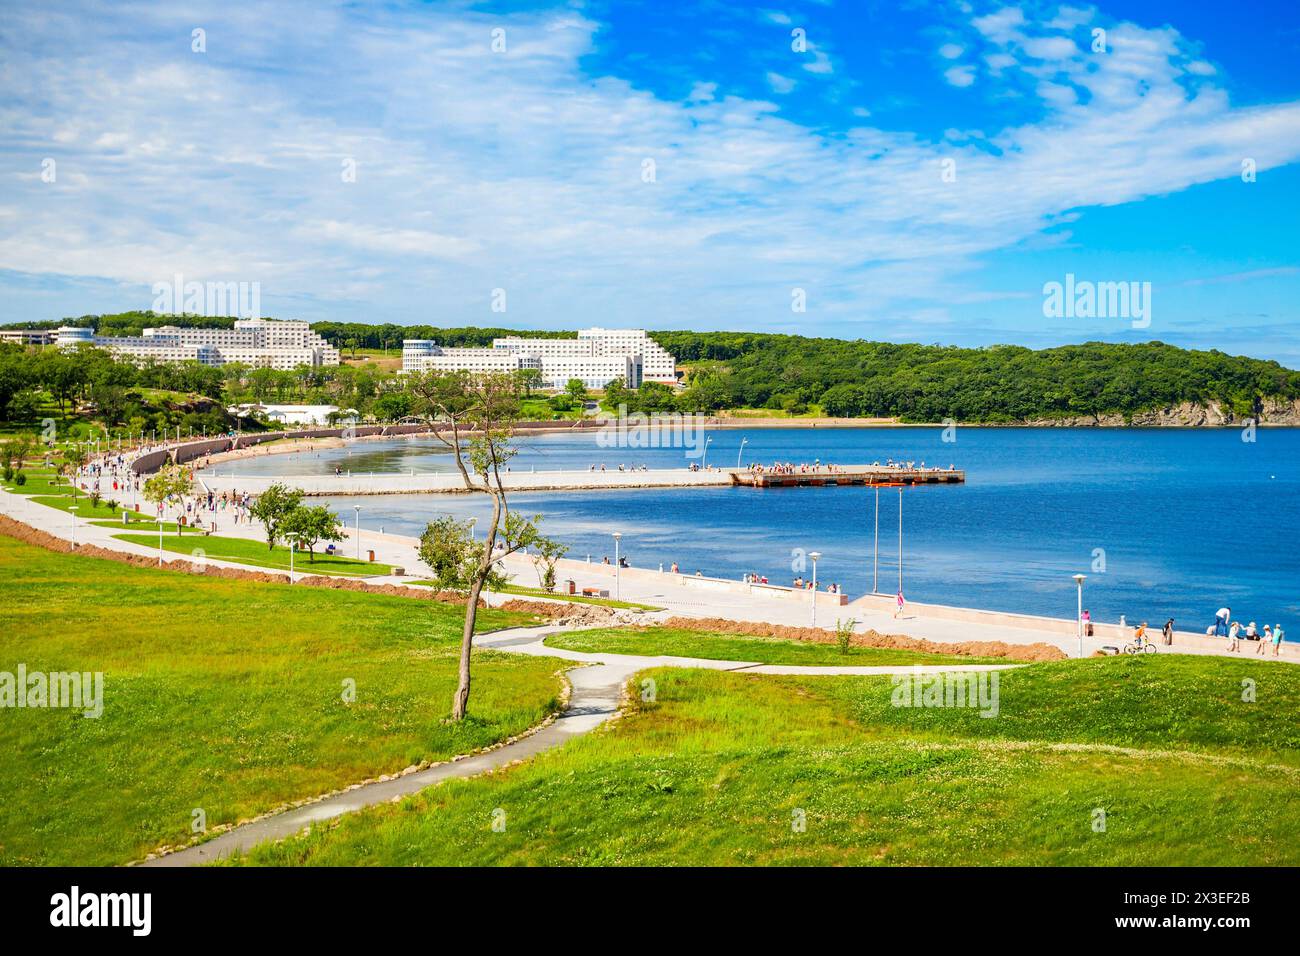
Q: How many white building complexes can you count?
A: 2